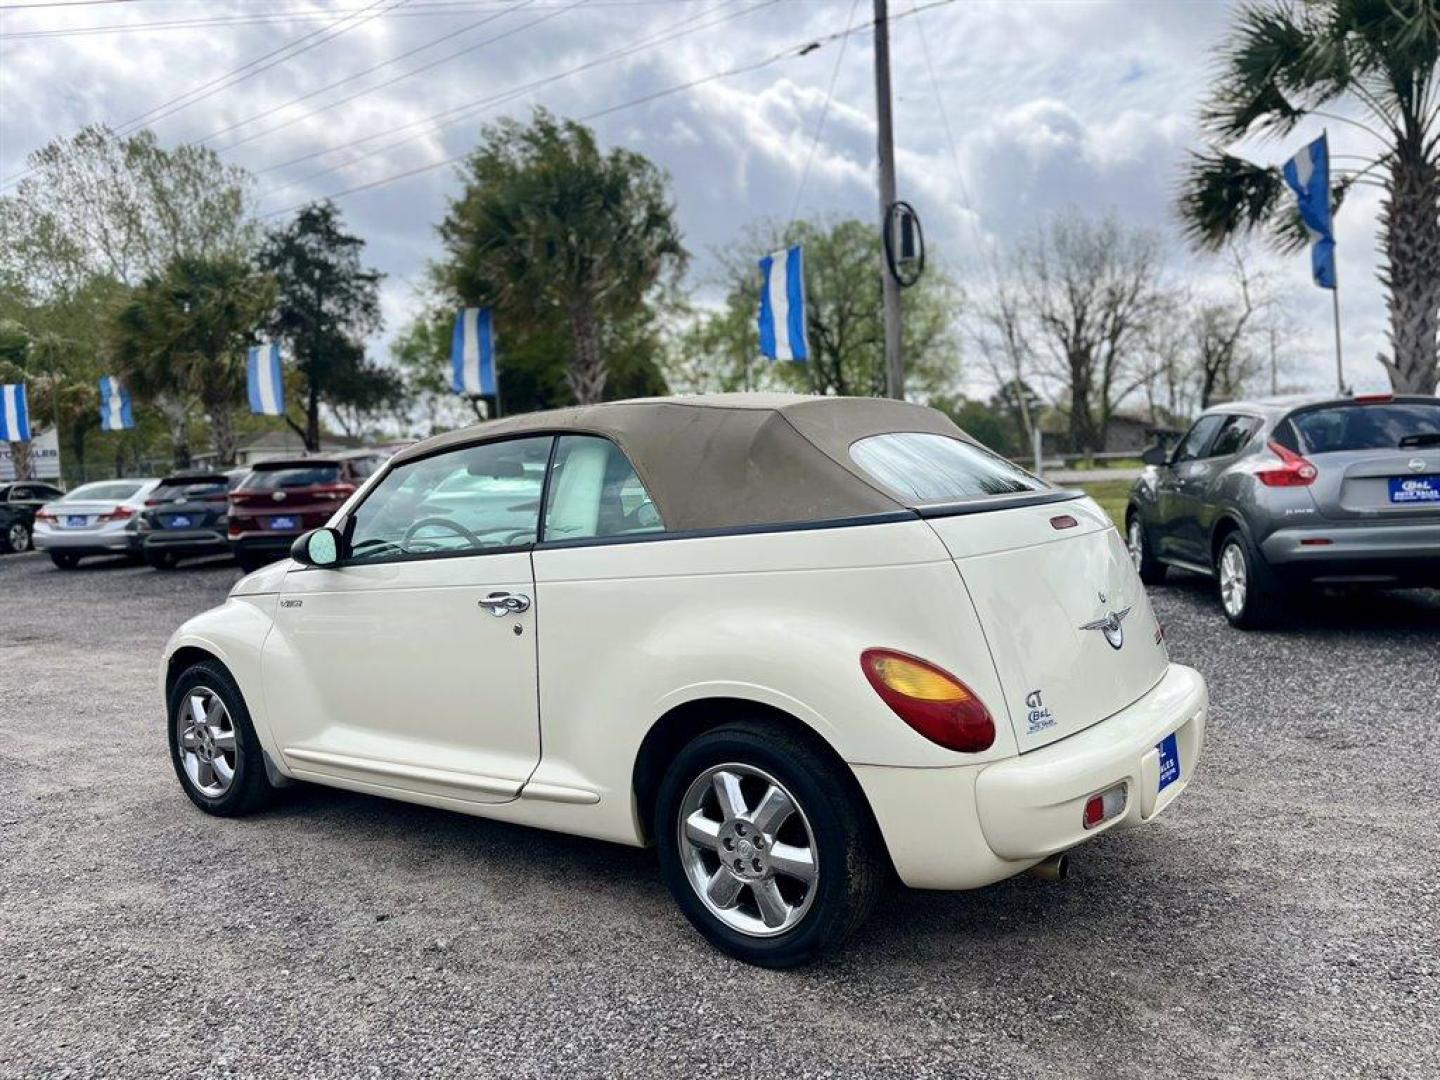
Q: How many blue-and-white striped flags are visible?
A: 6